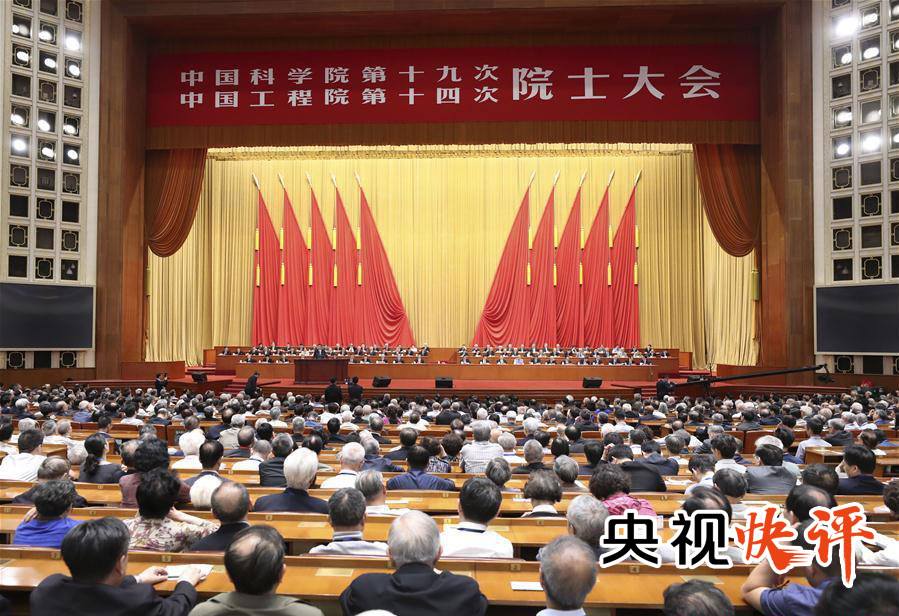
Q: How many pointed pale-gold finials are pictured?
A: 10